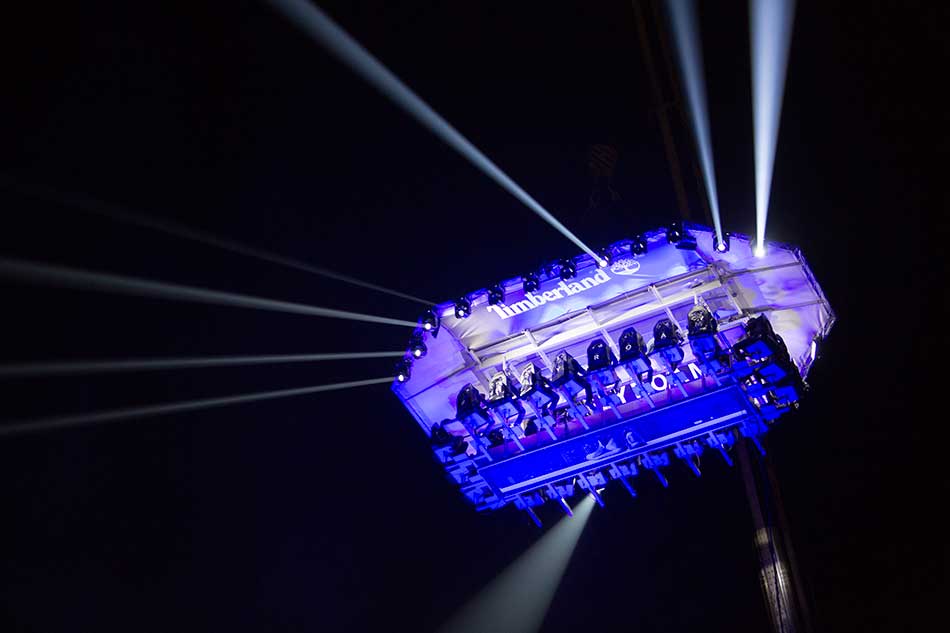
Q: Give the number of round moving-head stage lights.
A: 12